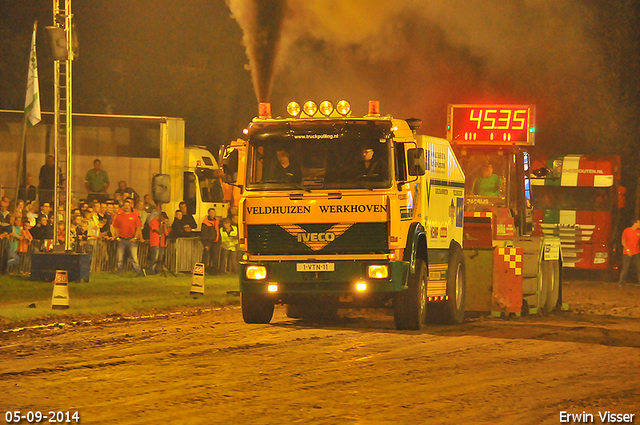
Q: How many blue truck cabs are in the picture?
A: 0